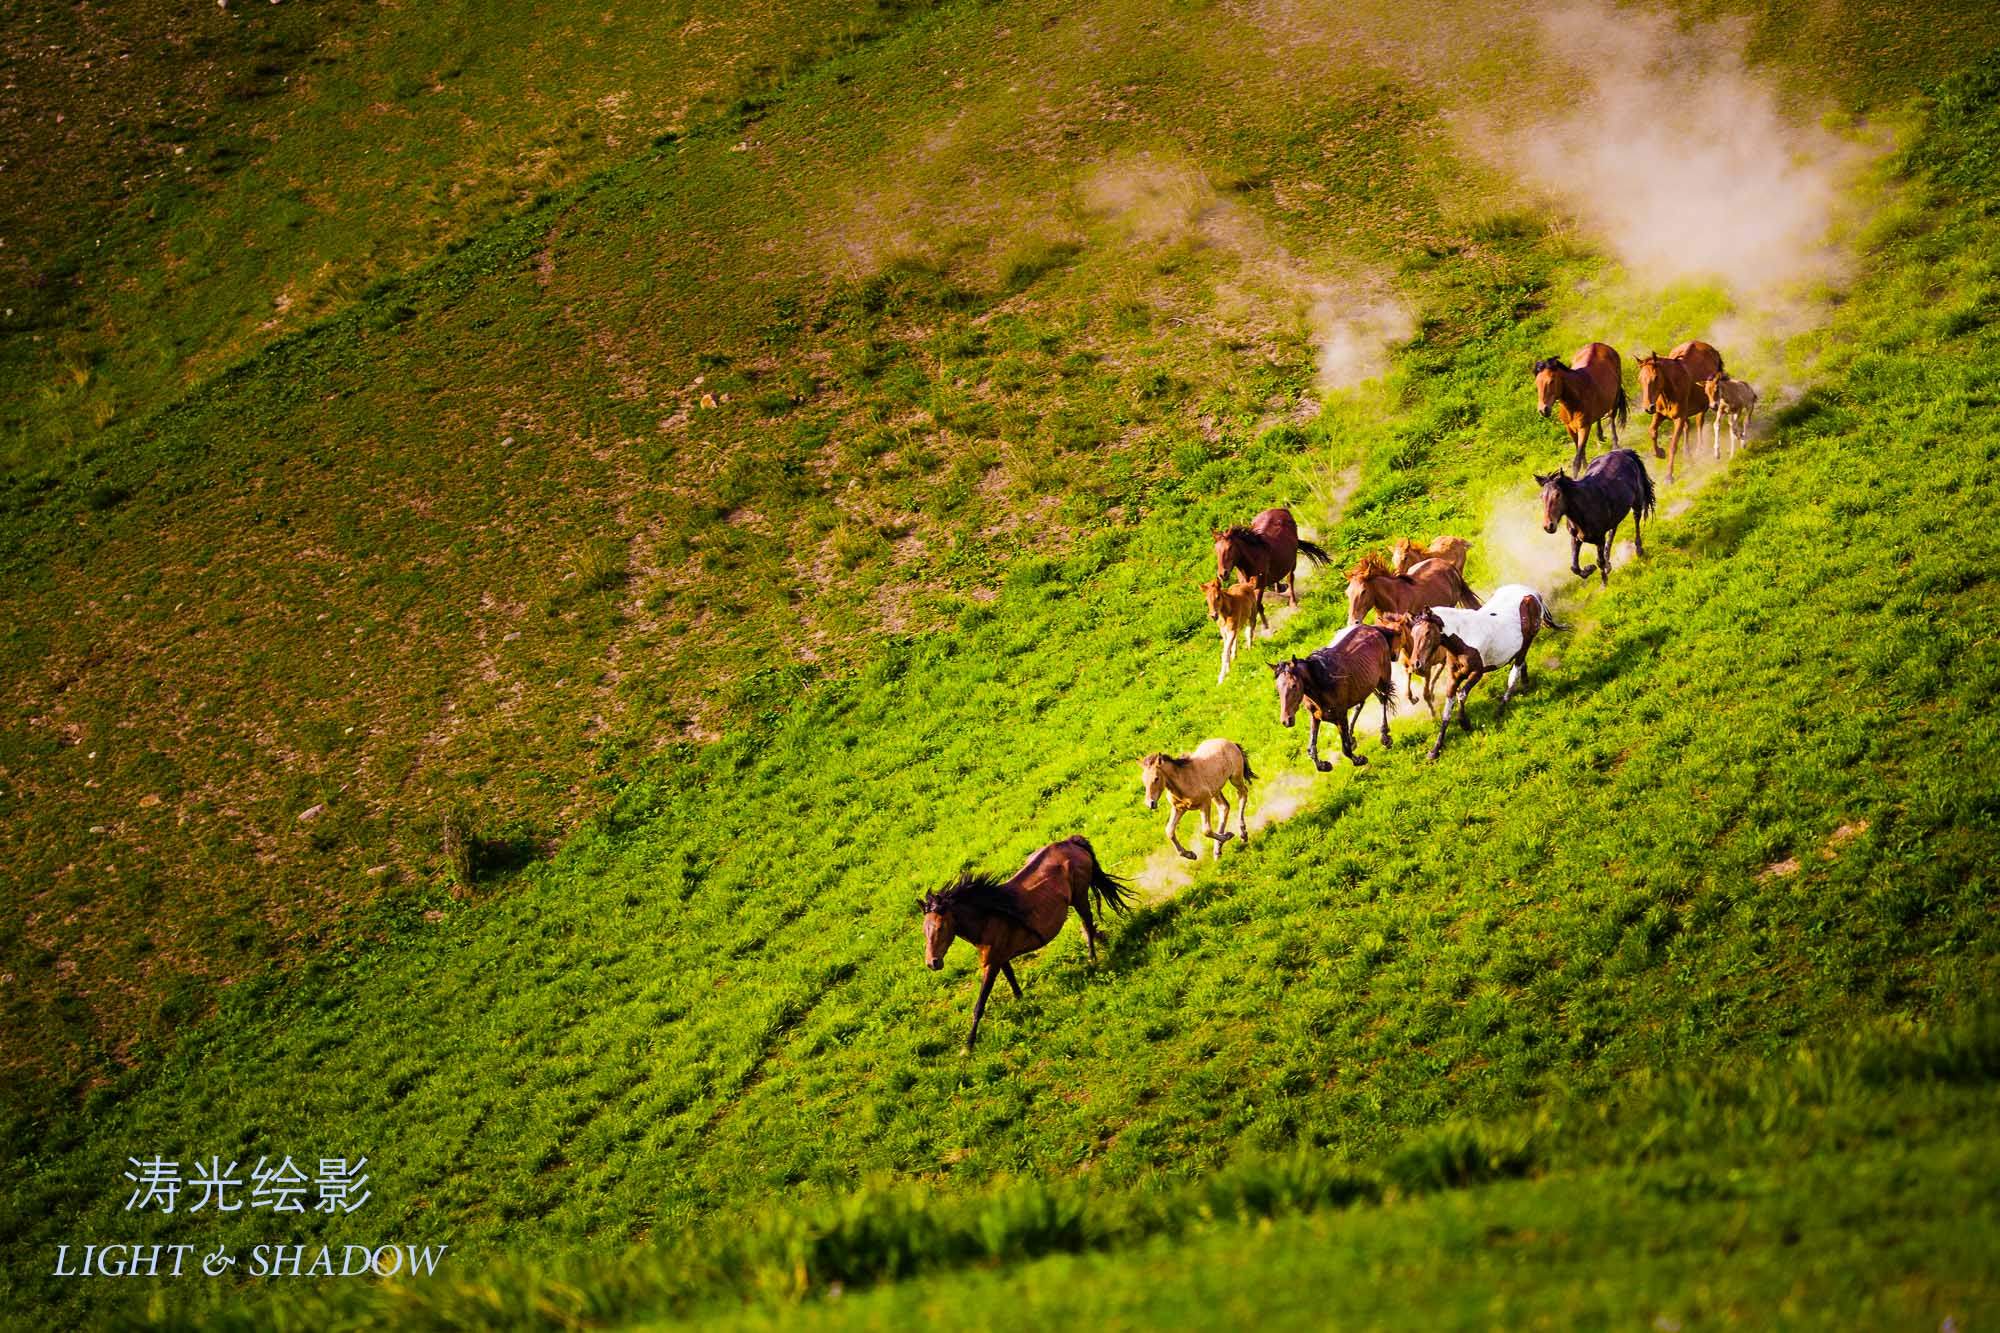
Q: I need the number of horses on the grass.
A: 13